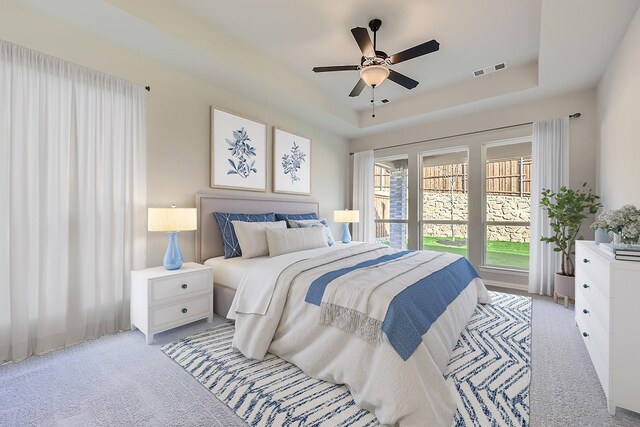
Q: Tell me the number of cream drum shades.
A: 2